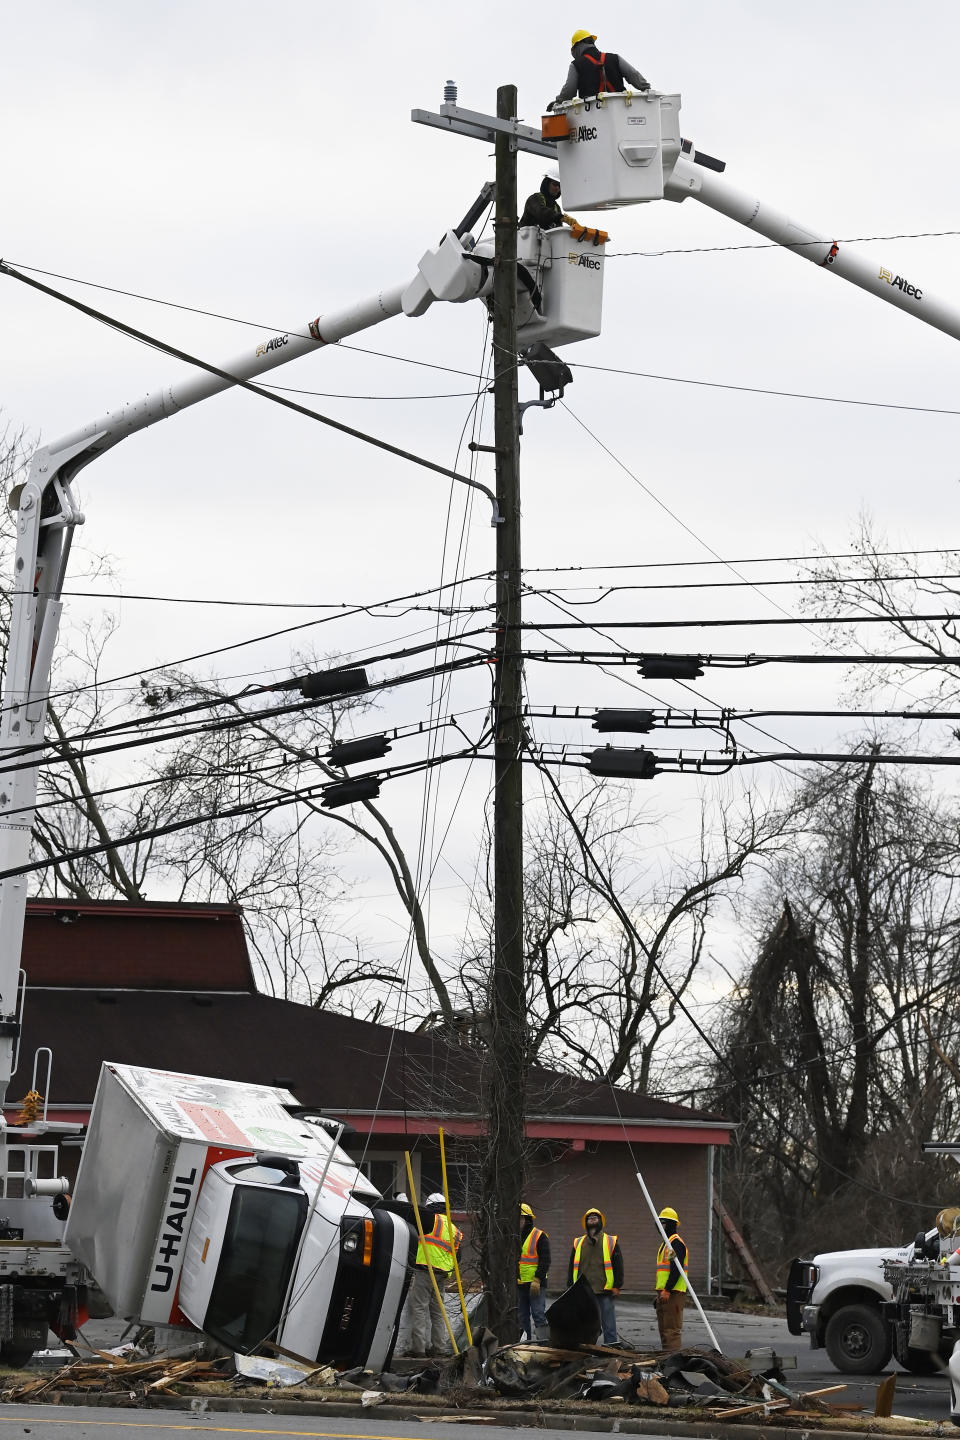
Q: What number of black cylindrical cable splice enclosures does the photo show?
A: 6